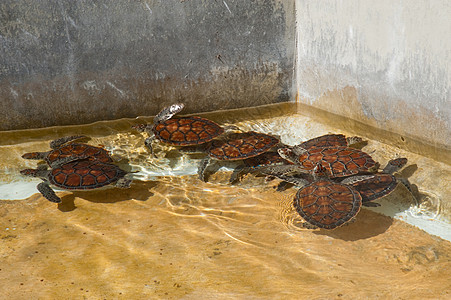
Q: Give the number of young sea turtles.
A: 9